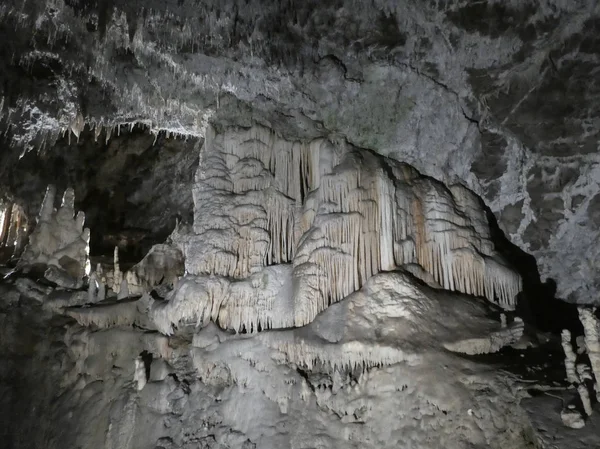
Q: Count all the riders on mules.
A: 0